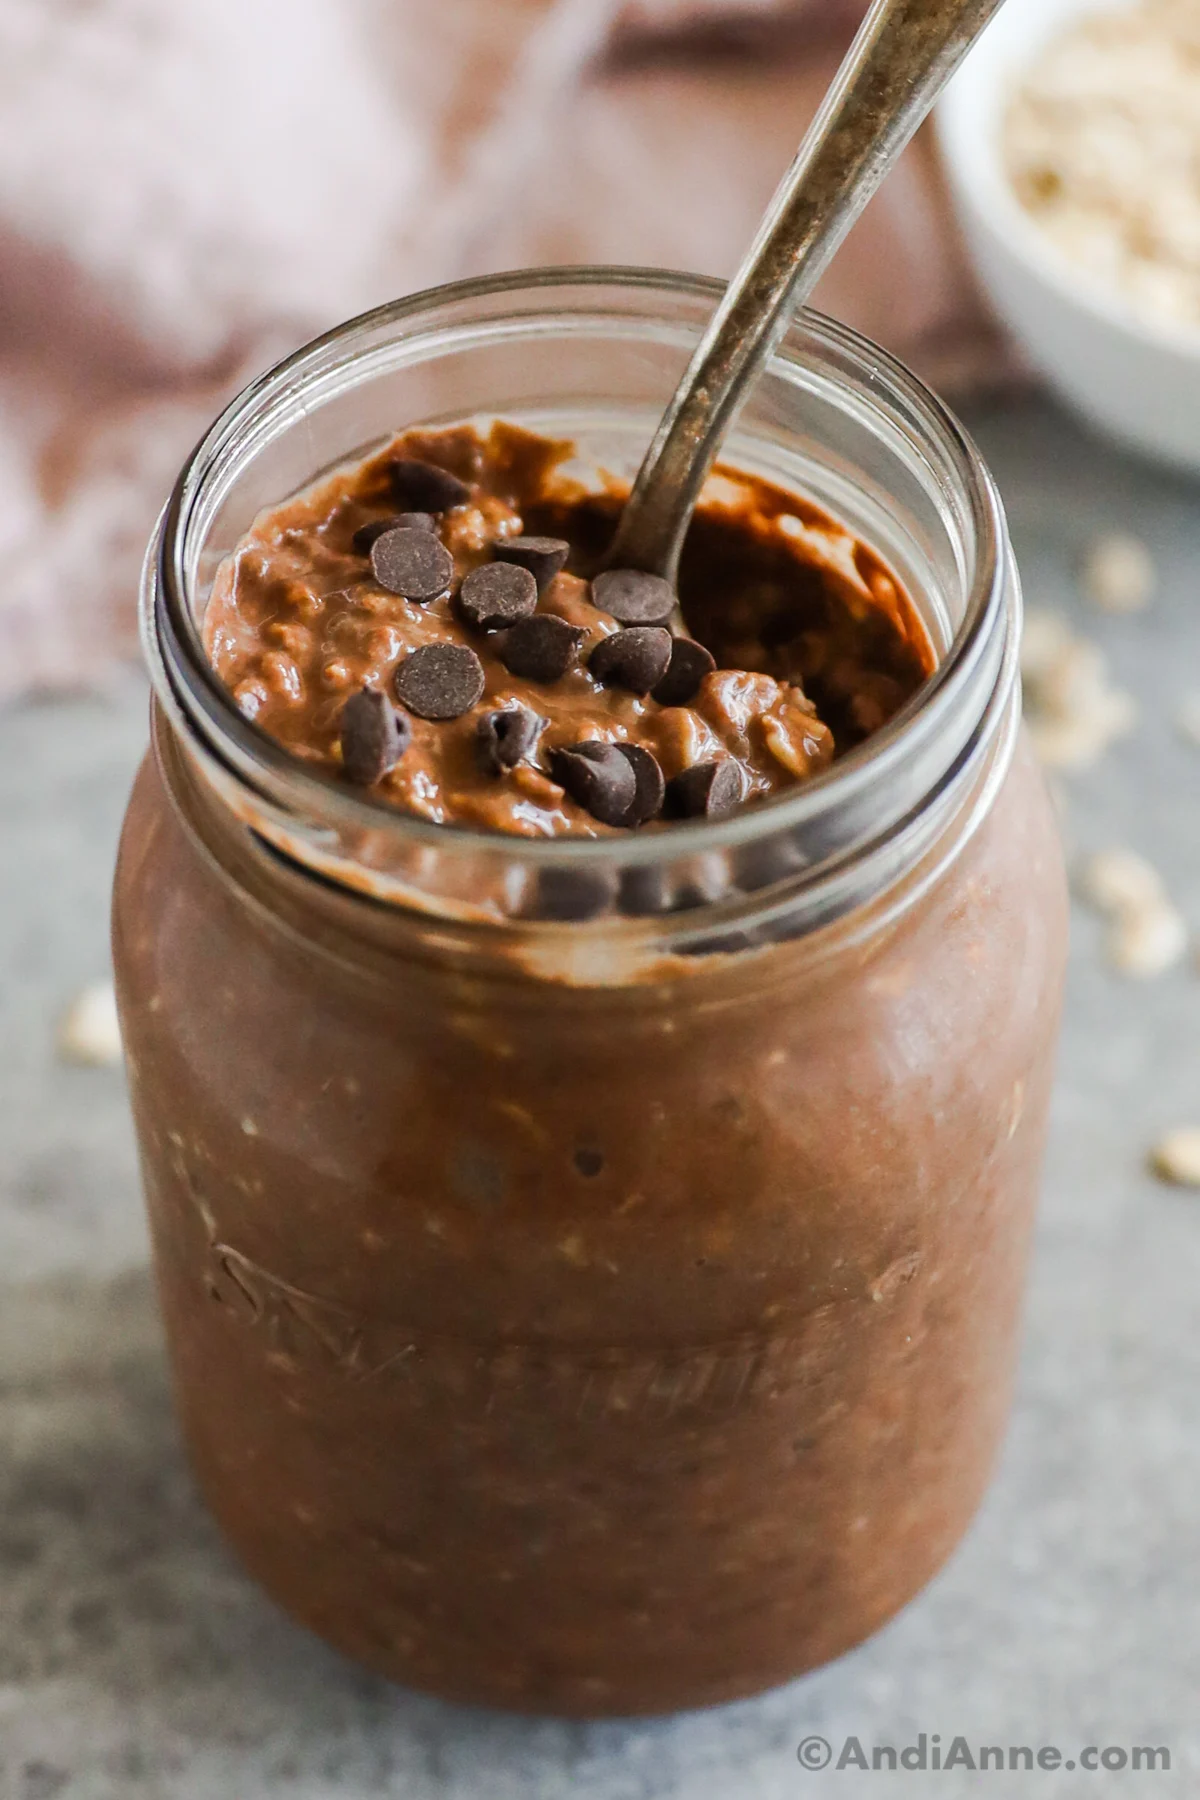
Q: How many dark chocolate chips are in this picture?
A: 15